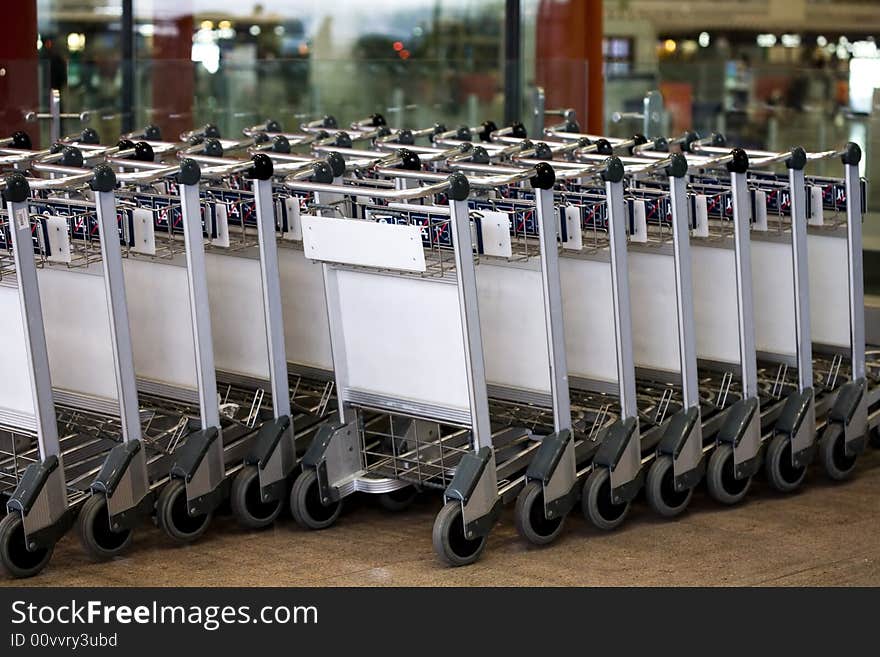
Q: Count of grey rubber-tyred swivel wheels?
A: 12